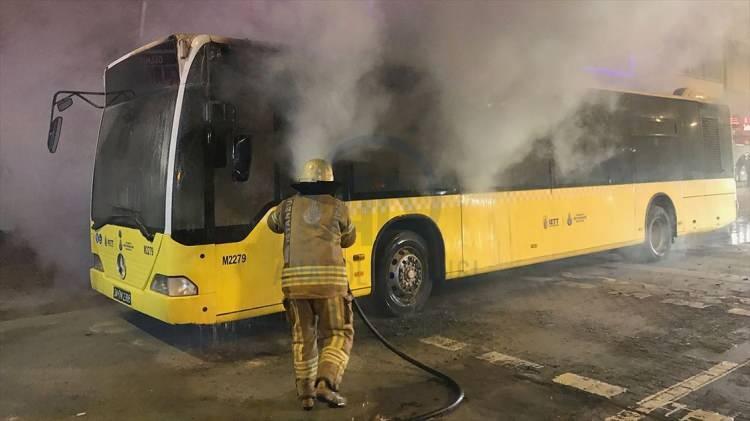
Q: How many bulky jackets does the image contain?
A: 1